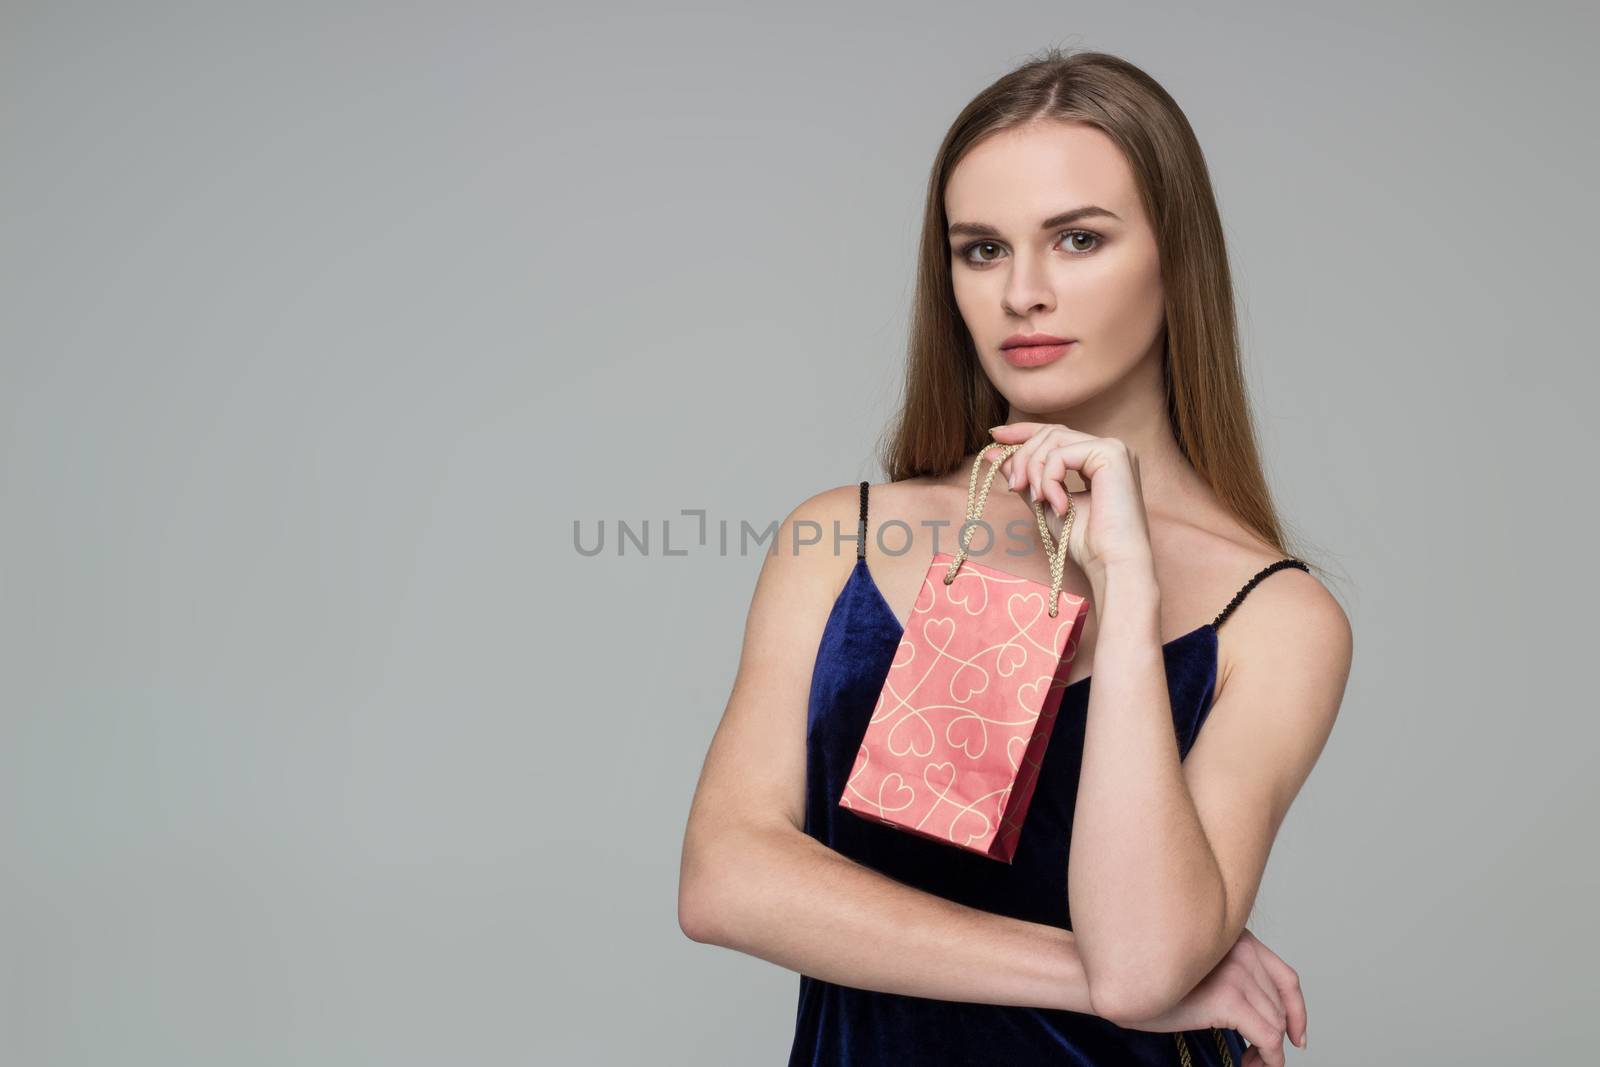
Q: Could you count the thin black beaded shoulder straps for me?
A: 2